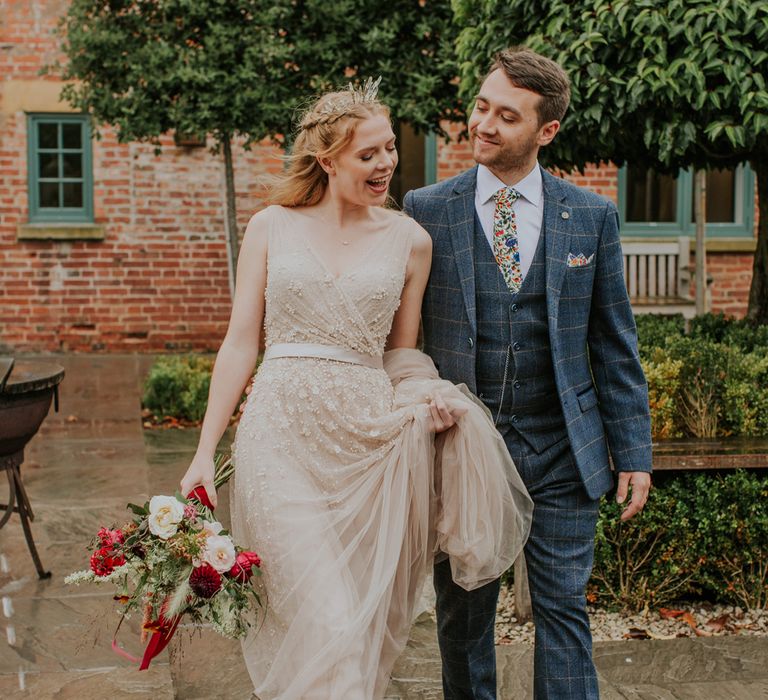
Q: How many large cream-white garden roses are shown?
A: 2